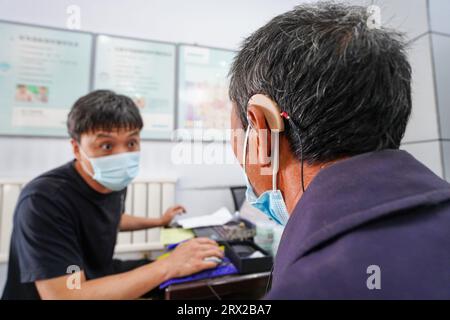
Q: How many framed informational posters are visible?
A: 3